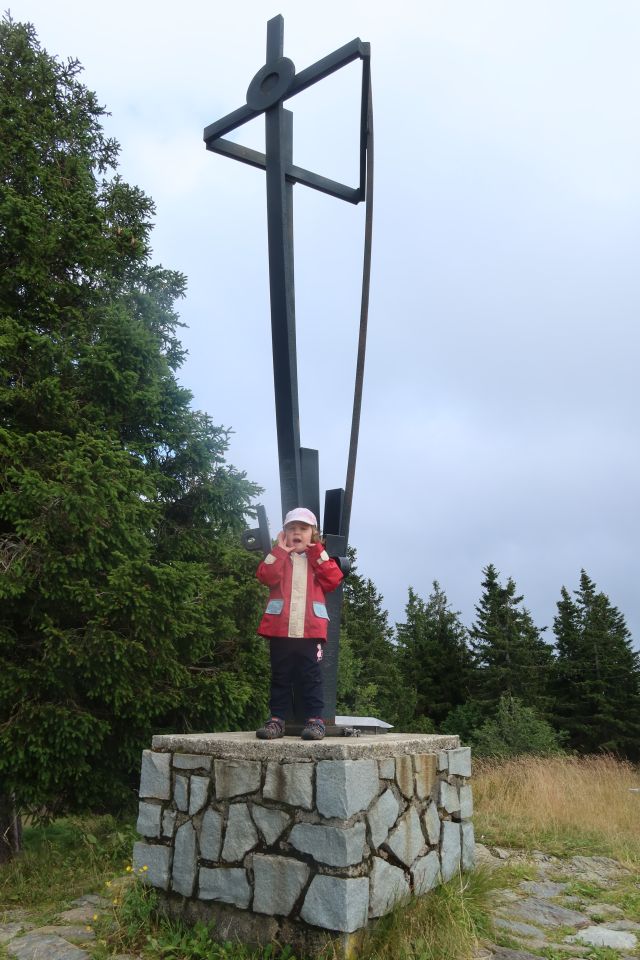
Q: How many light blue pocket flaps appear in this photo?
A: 2